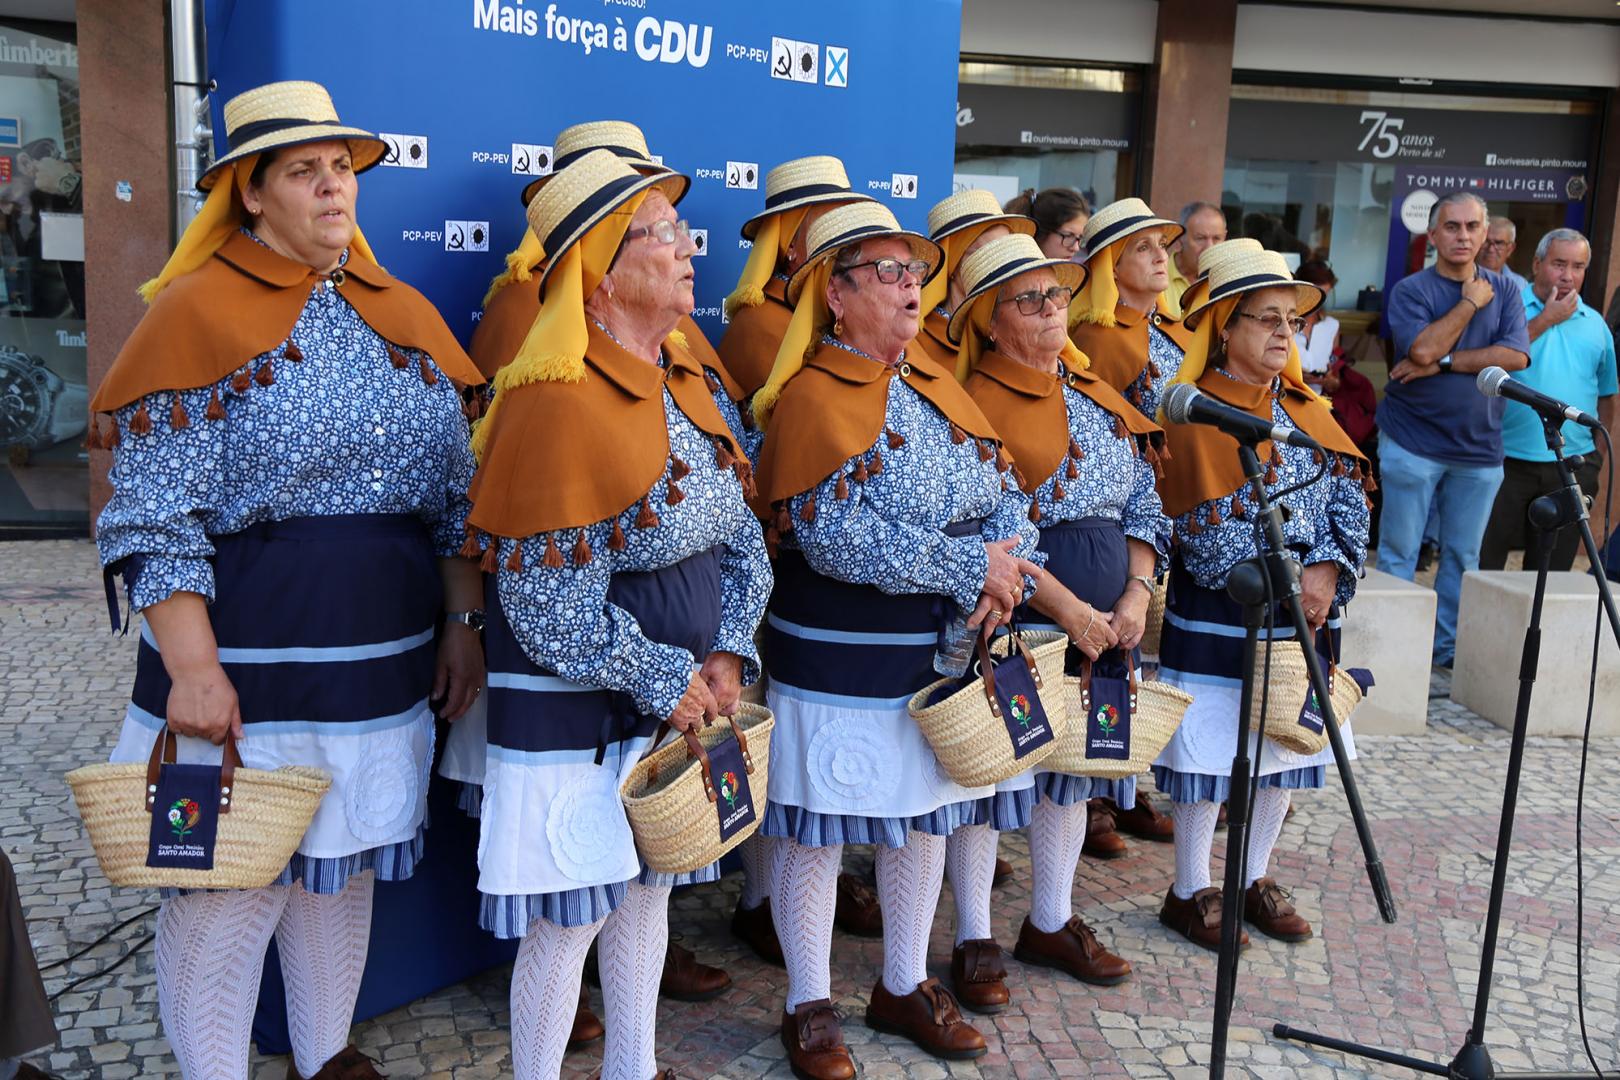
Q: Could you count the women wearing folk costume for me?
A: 10